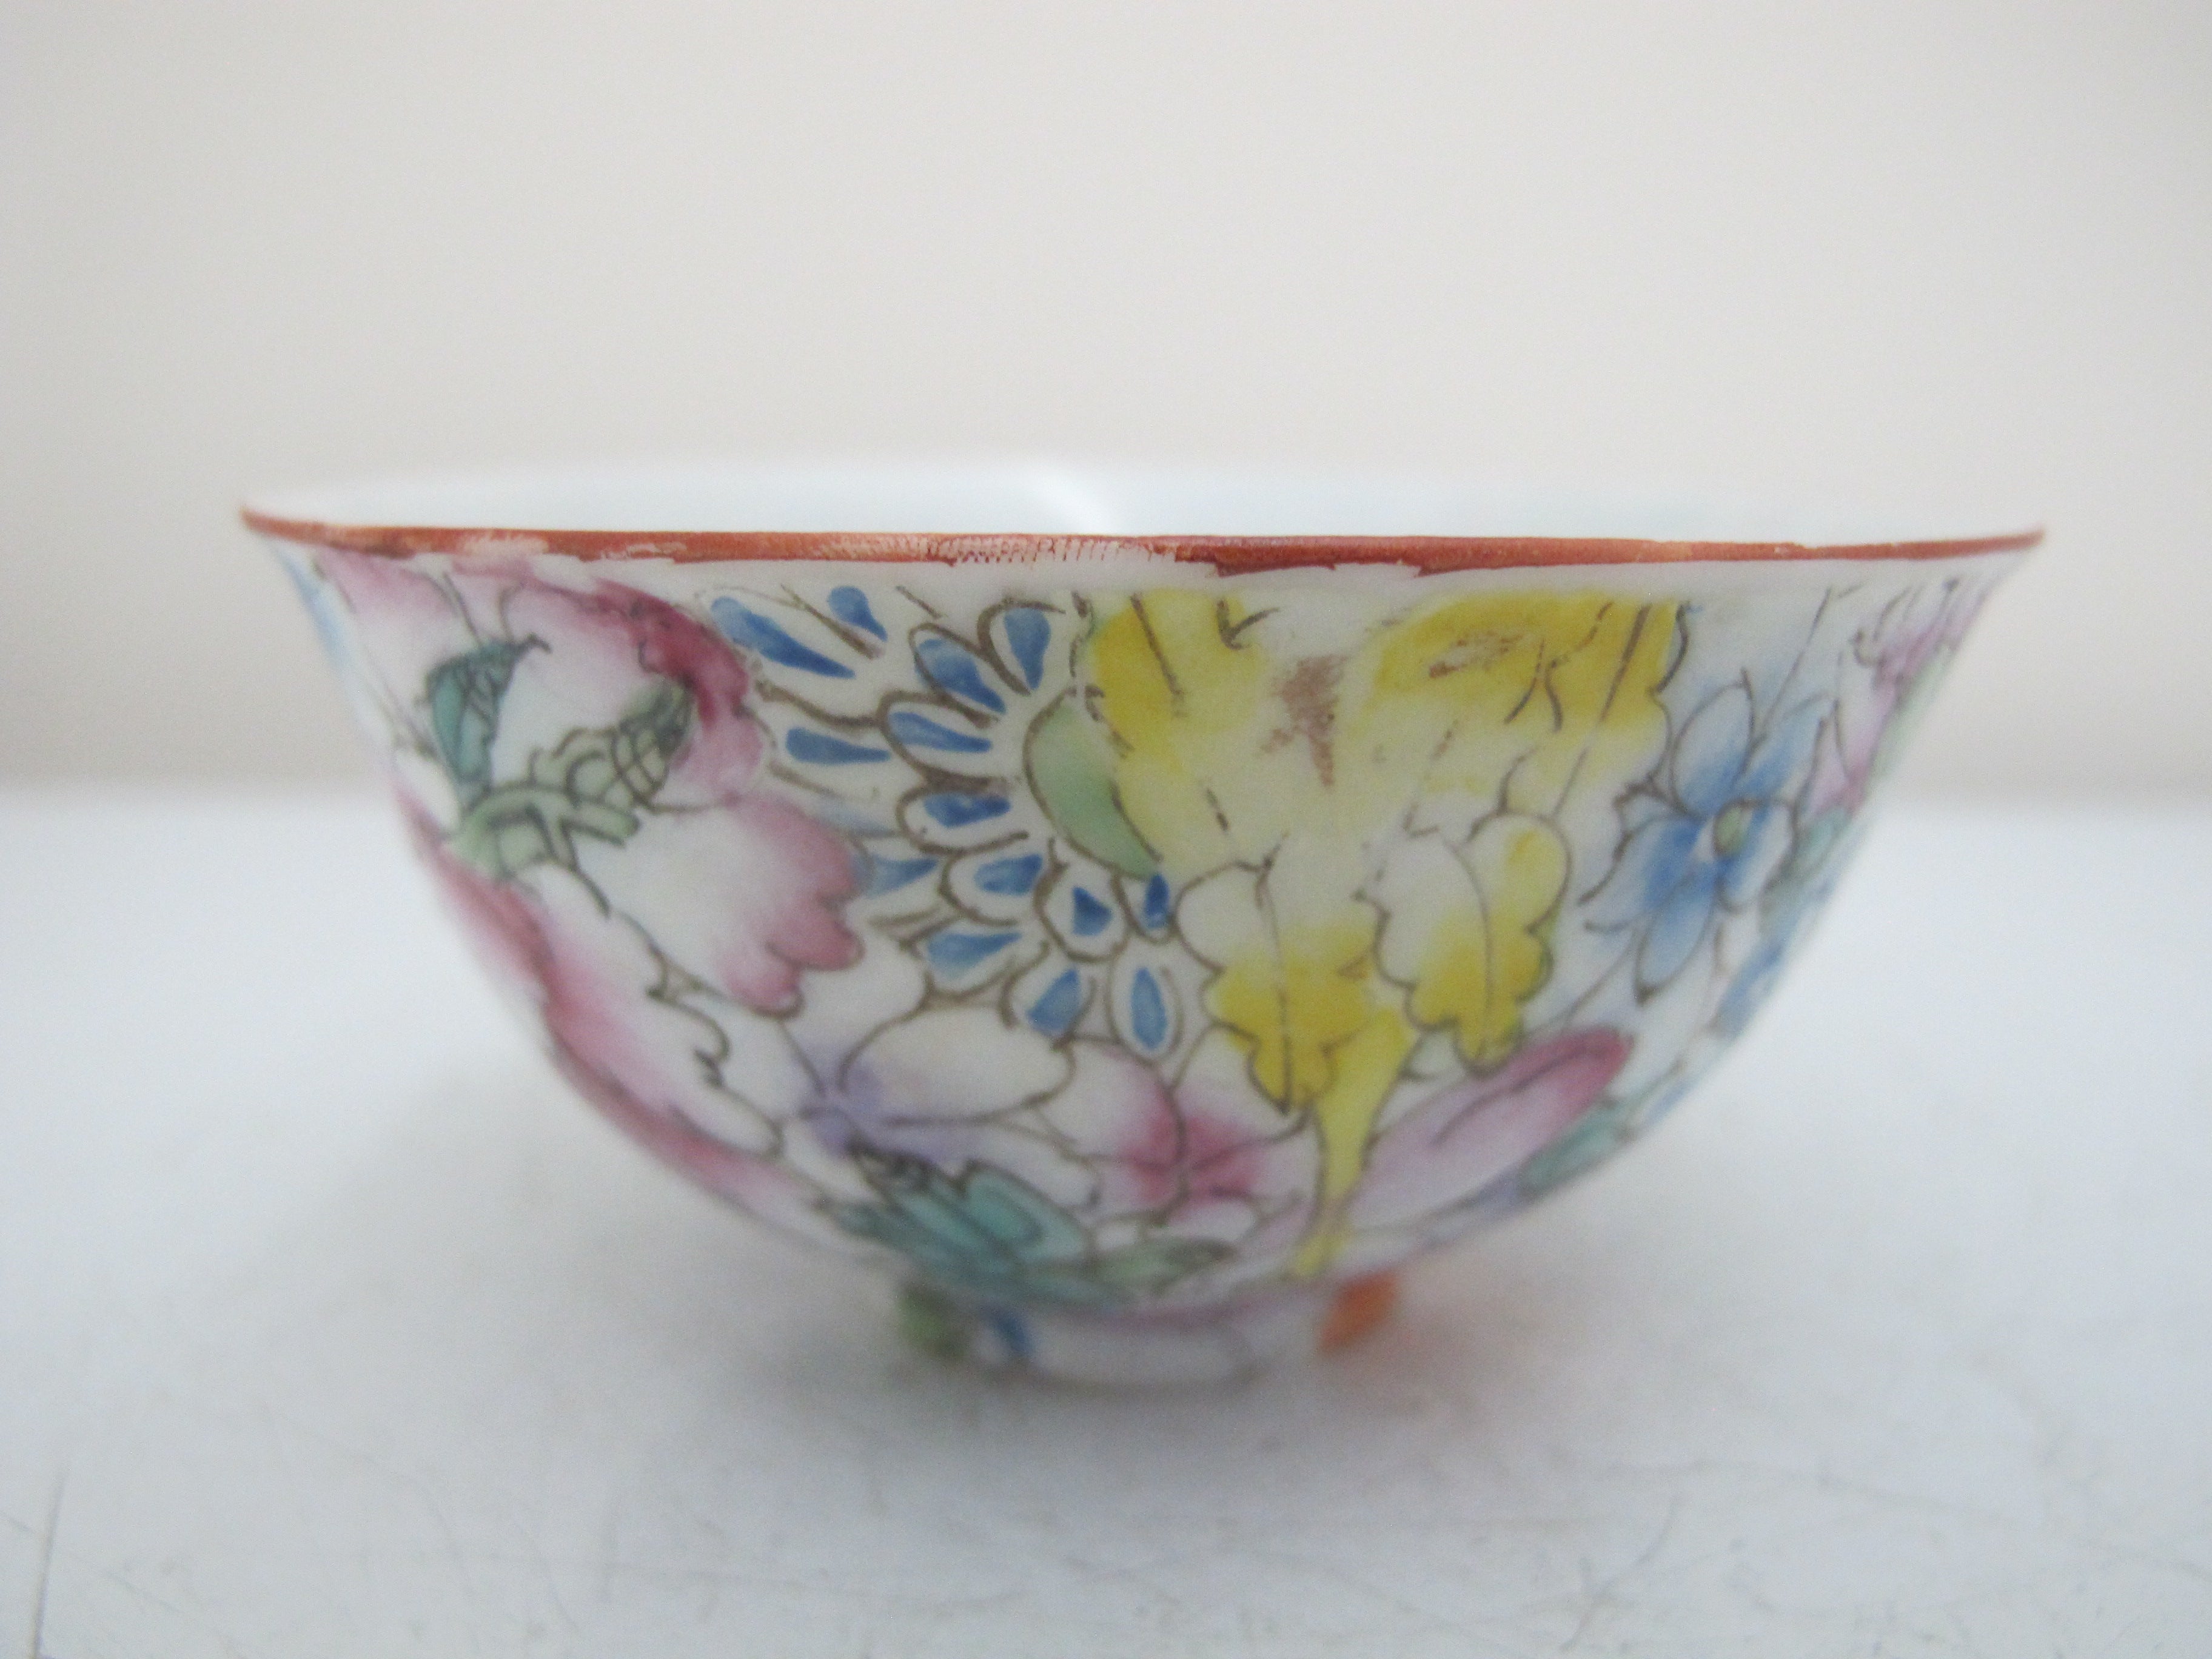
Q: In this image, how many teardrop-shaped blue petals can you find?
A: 14